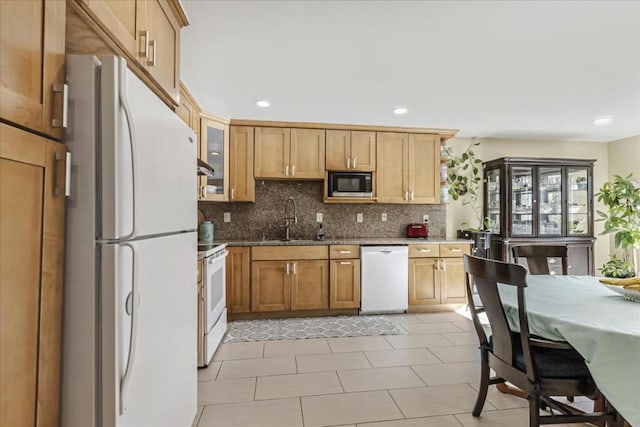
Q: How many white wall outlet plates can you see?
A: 5